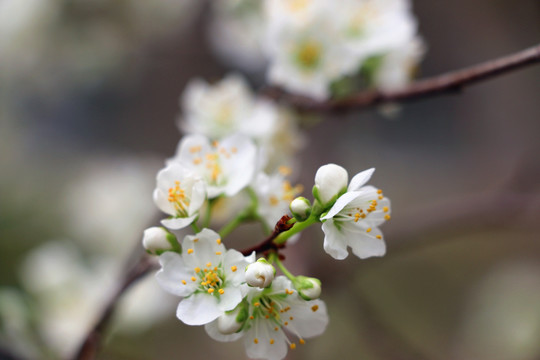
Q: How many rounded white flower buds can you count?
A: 6